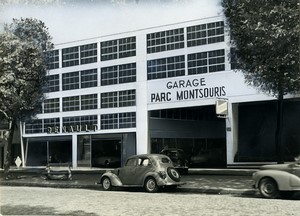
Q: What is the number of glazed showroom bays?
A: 2